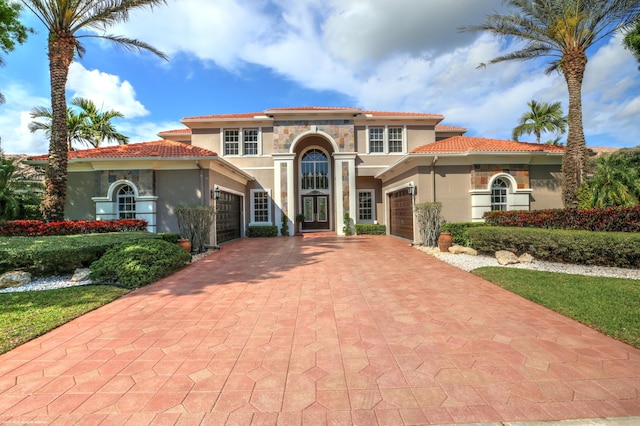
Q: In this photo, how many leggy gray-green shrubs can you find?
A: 2